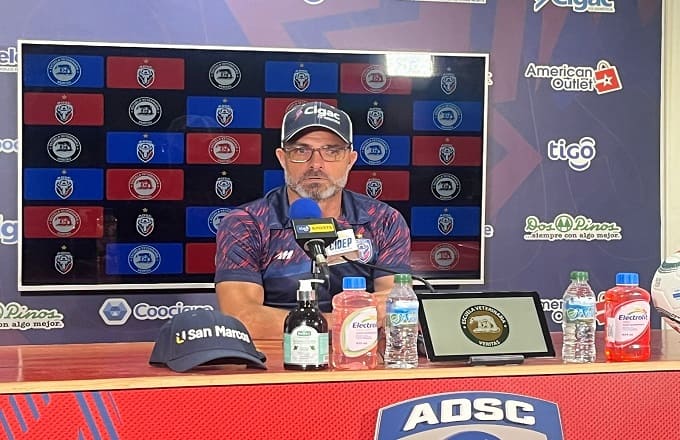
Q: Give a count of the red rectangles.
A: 11